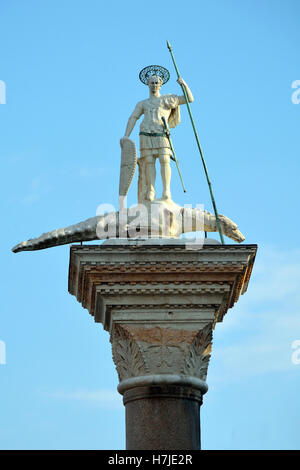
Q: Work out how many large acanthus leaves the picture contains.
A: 2